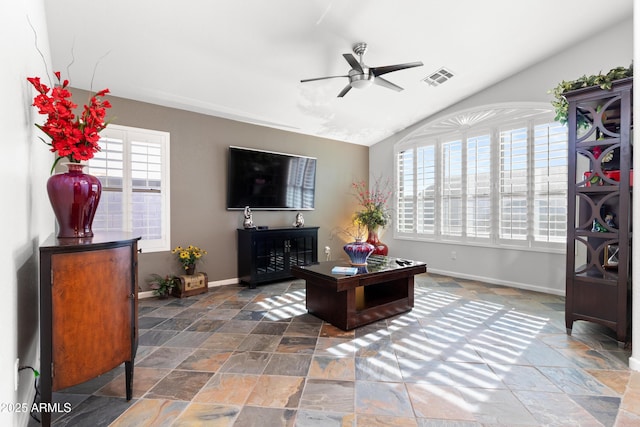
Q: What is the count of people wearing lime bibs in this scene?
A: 0